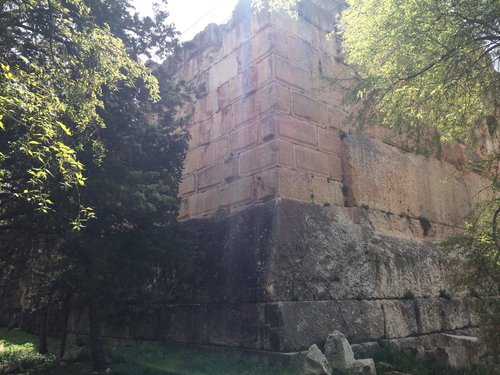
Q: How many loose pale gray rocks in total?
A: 3